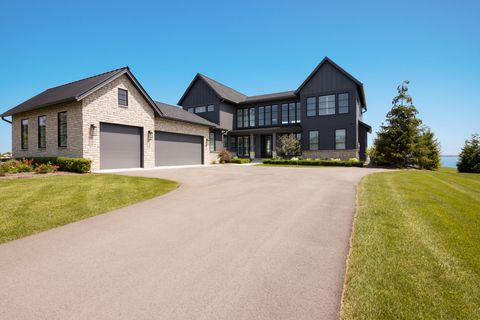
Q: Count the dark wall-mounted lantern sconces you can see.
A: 3